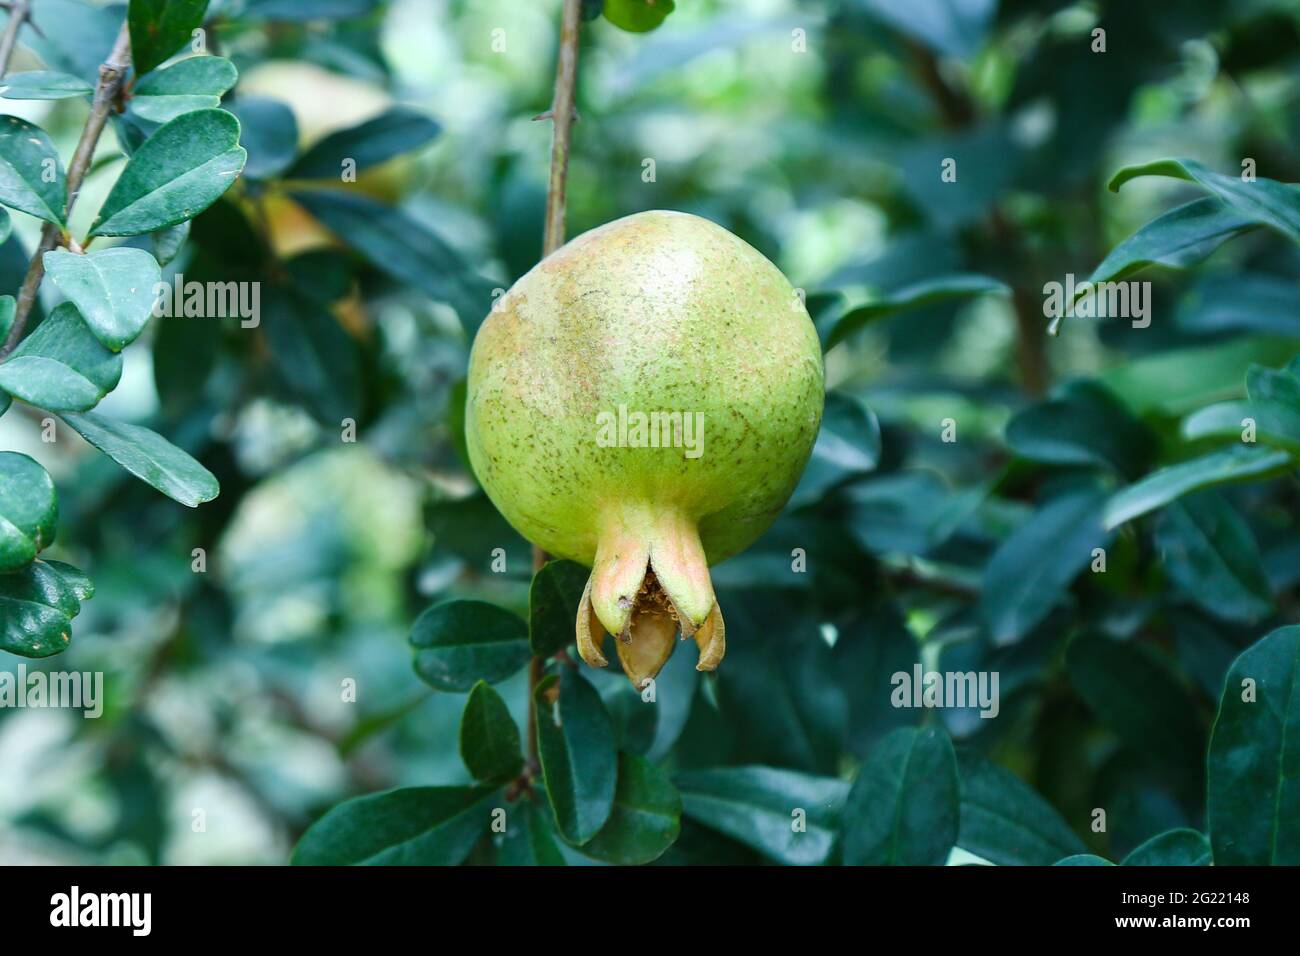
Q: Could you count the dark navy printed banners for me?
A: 0